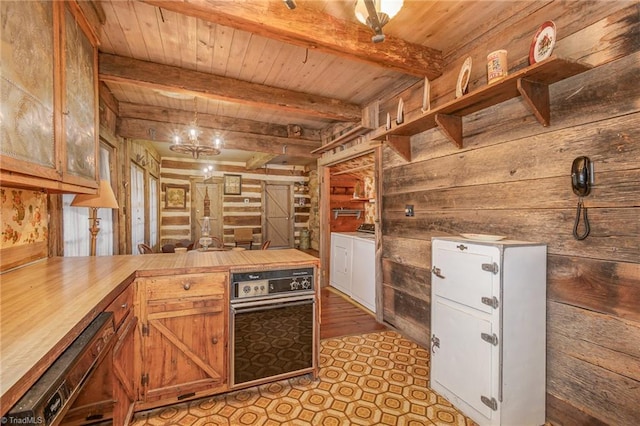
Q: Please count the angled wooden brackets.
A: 3